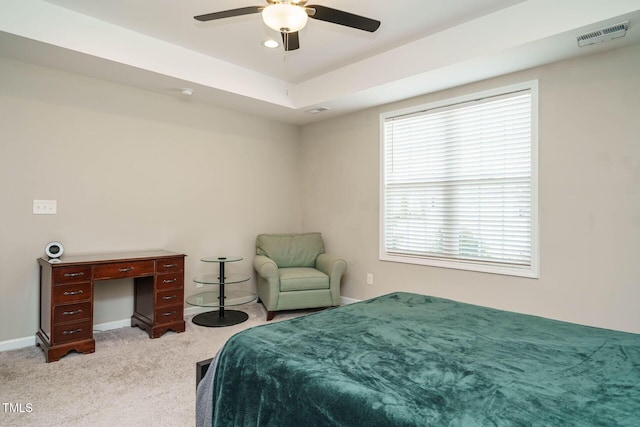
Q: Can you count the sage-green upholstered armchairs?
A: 1